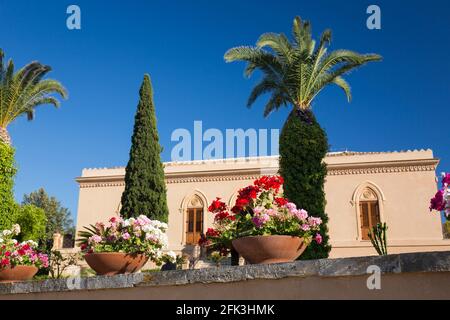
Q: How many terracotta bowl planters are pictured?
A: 3